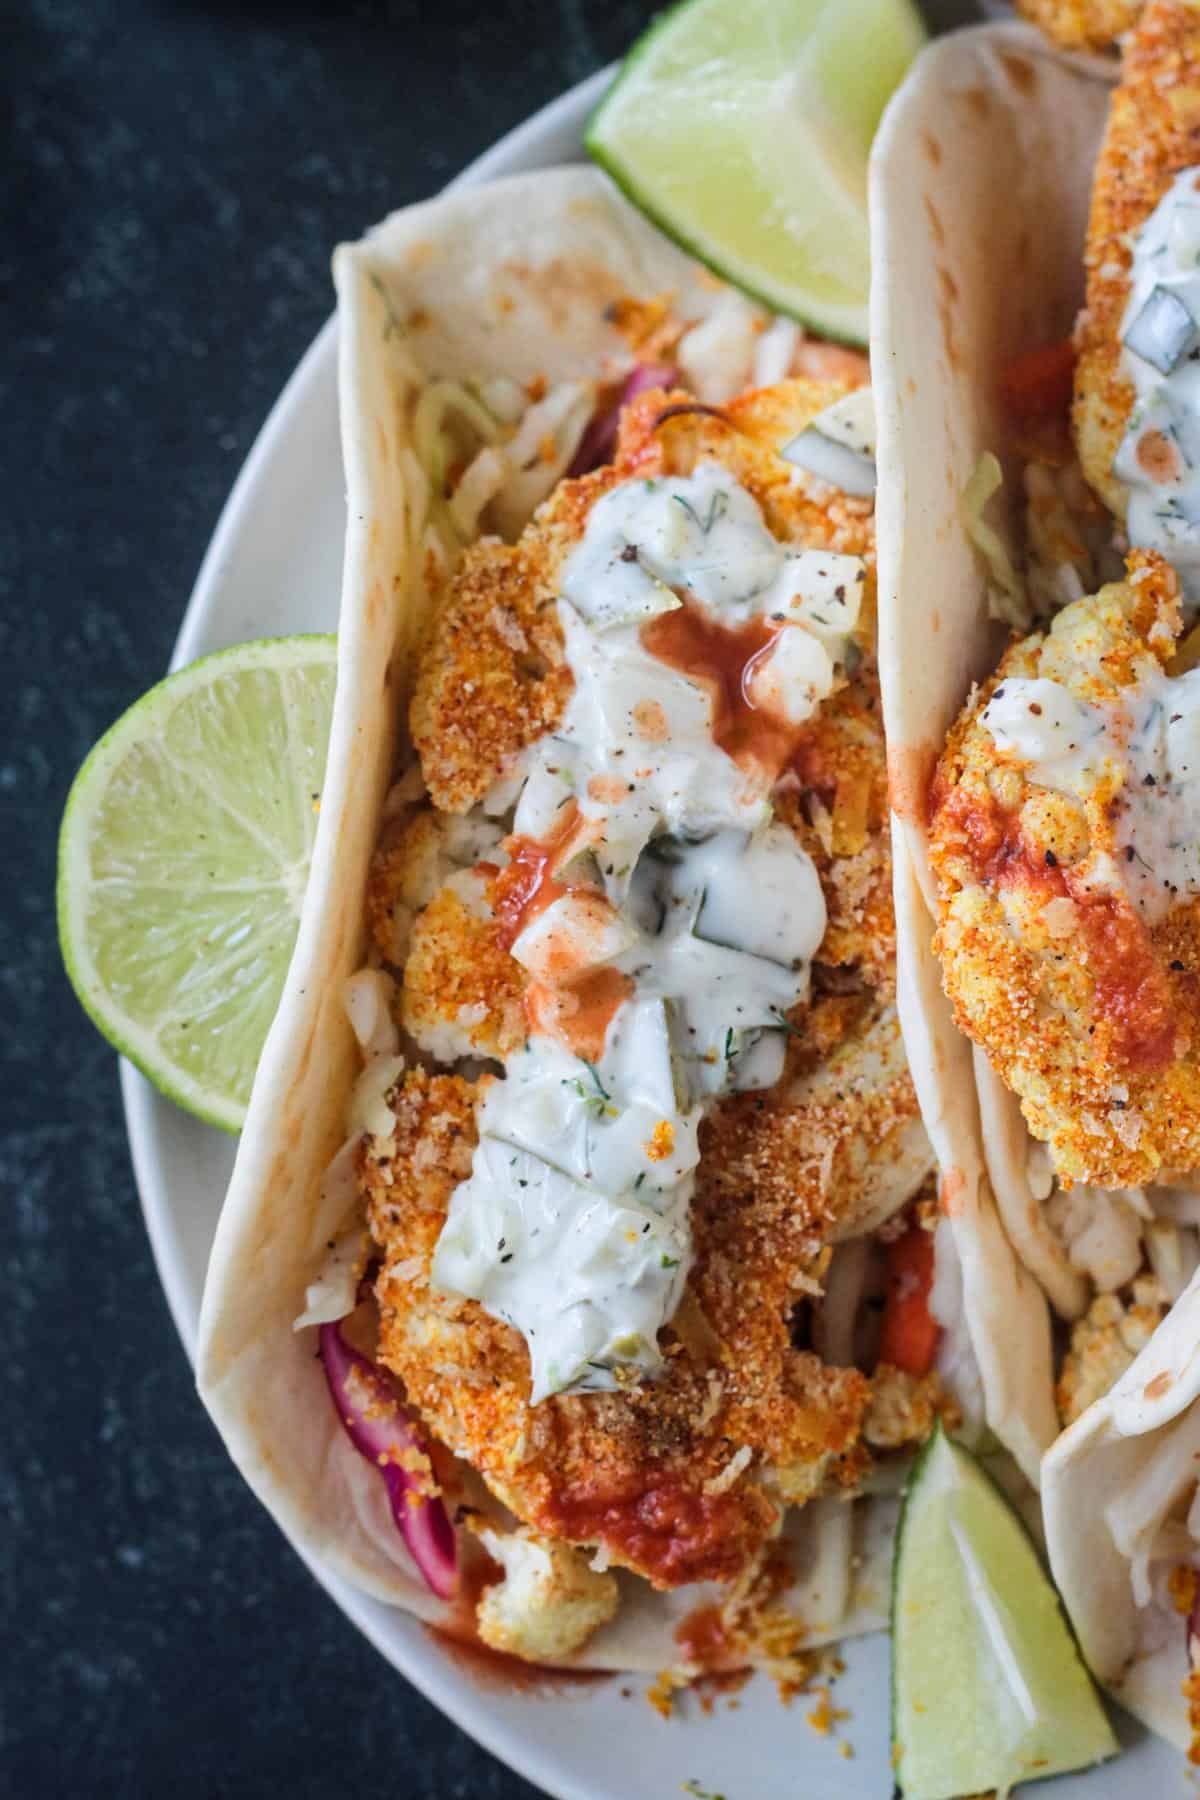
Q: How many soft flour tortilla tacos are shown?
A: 3